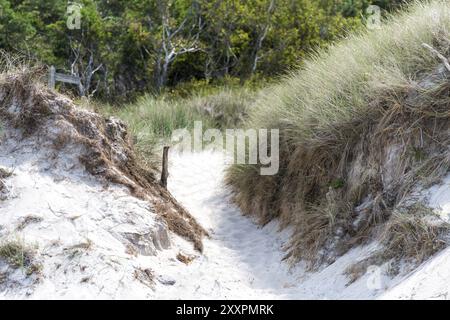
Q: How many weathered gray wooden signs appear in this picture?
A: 1